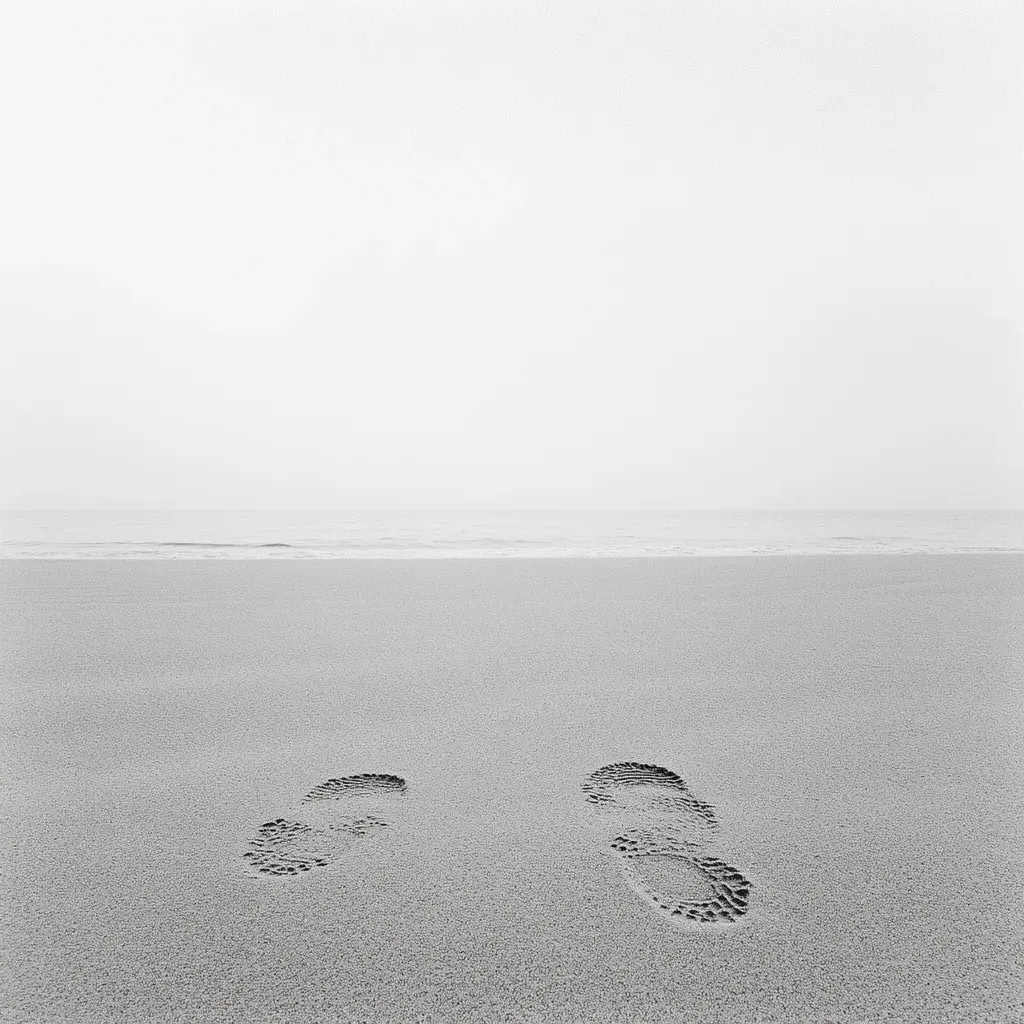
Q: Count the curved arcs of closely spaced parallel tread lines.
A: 2